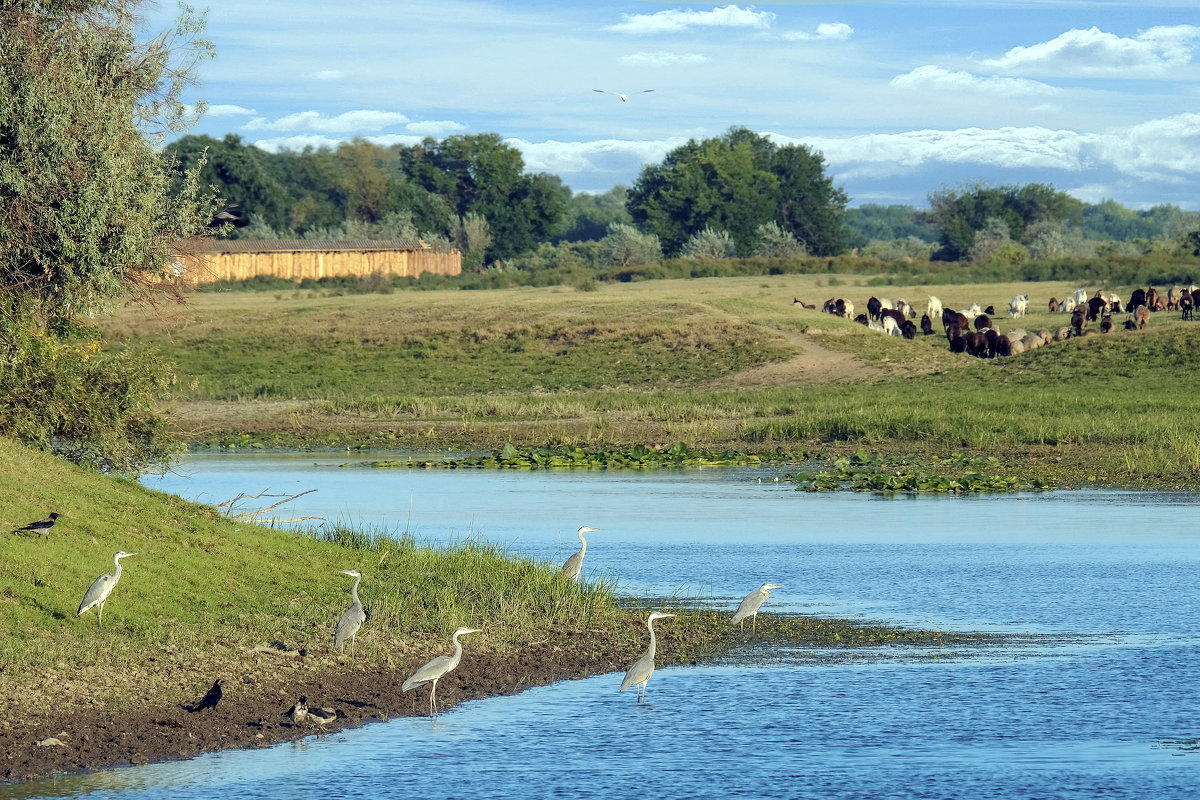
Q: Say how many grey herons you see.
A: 6